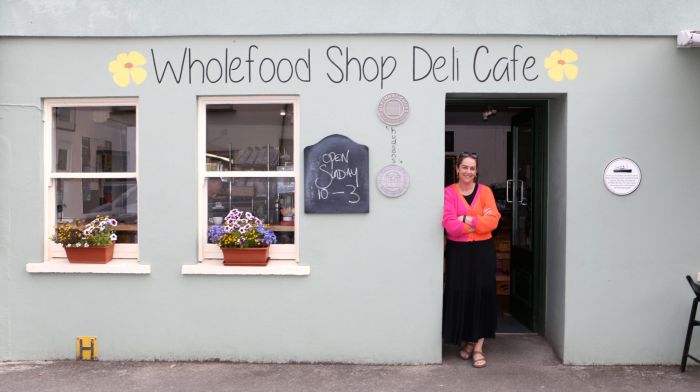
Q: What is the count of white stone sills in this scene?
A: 2